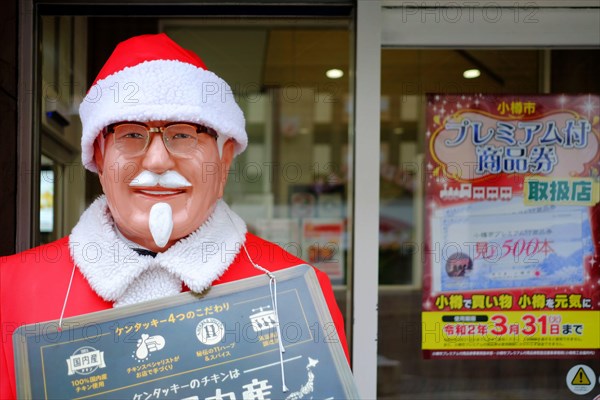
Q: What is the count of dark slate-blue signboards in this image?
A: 1